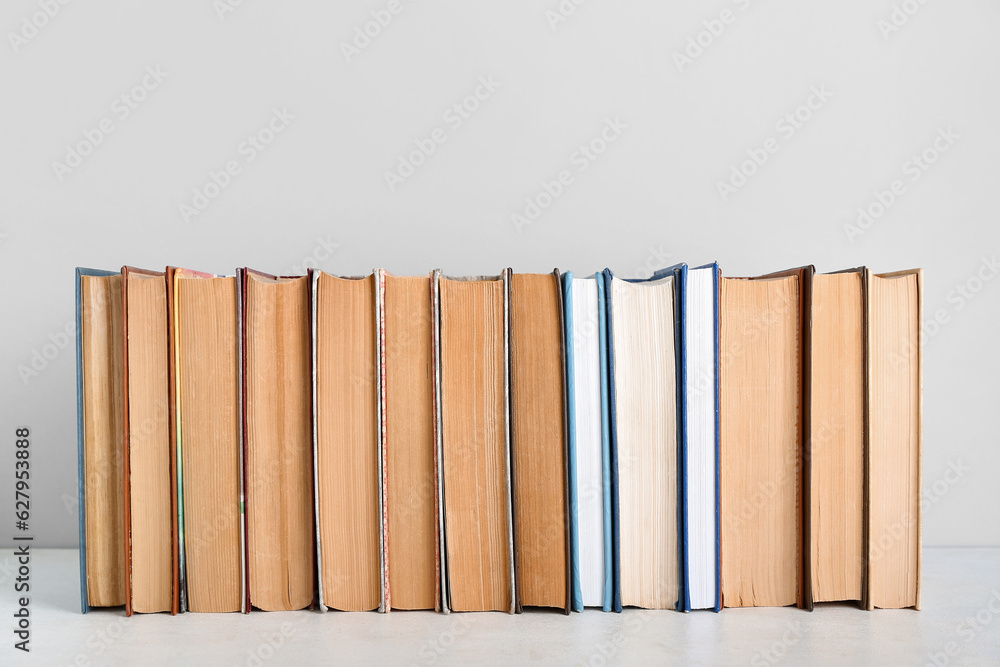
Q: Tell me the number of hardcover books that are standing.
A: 14